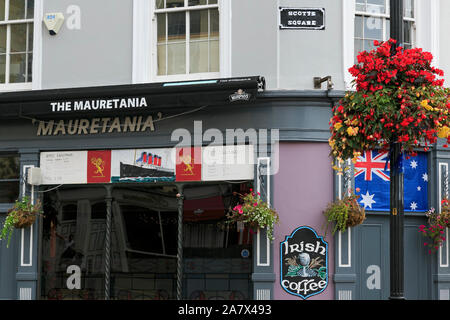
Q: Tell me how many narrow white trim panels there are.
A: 4